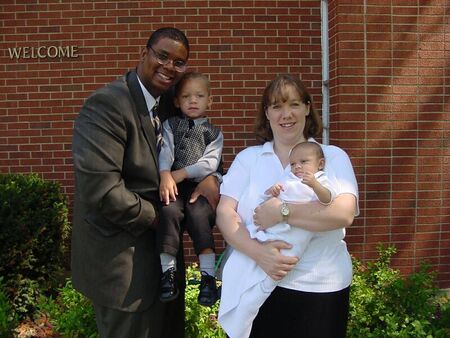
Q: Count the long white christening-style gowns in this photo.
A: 1